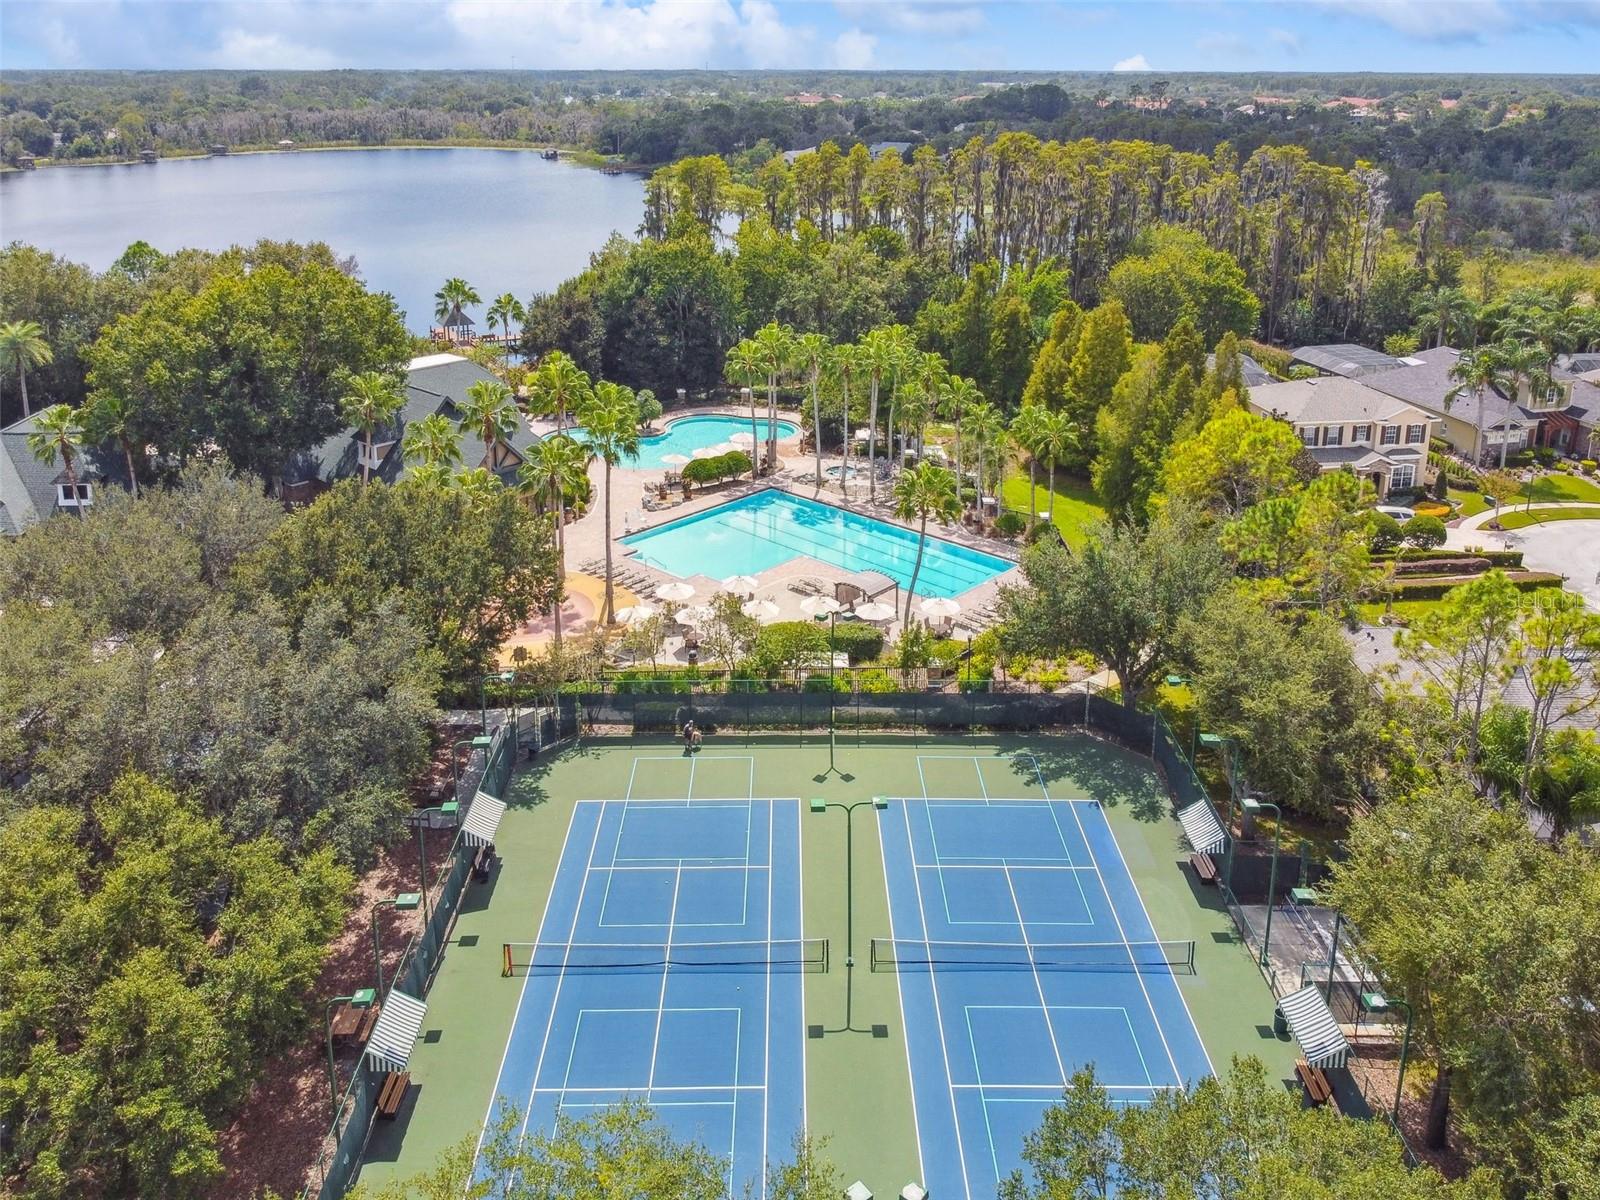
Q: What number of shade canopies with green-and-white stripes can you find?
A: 4